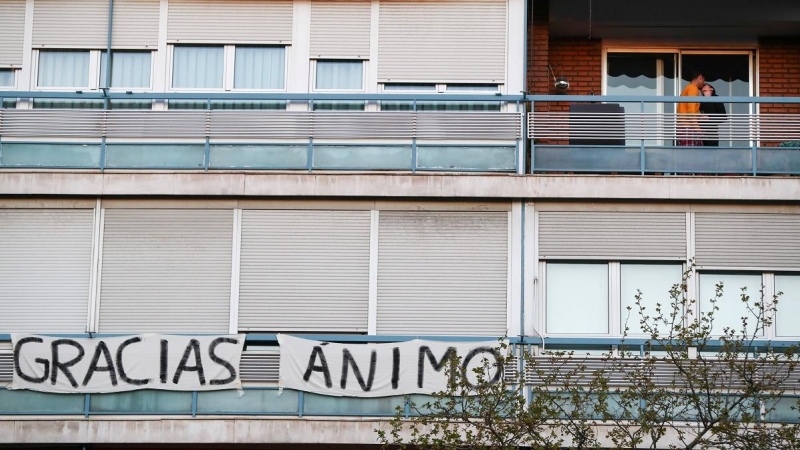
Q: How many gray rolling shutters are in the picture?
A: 11